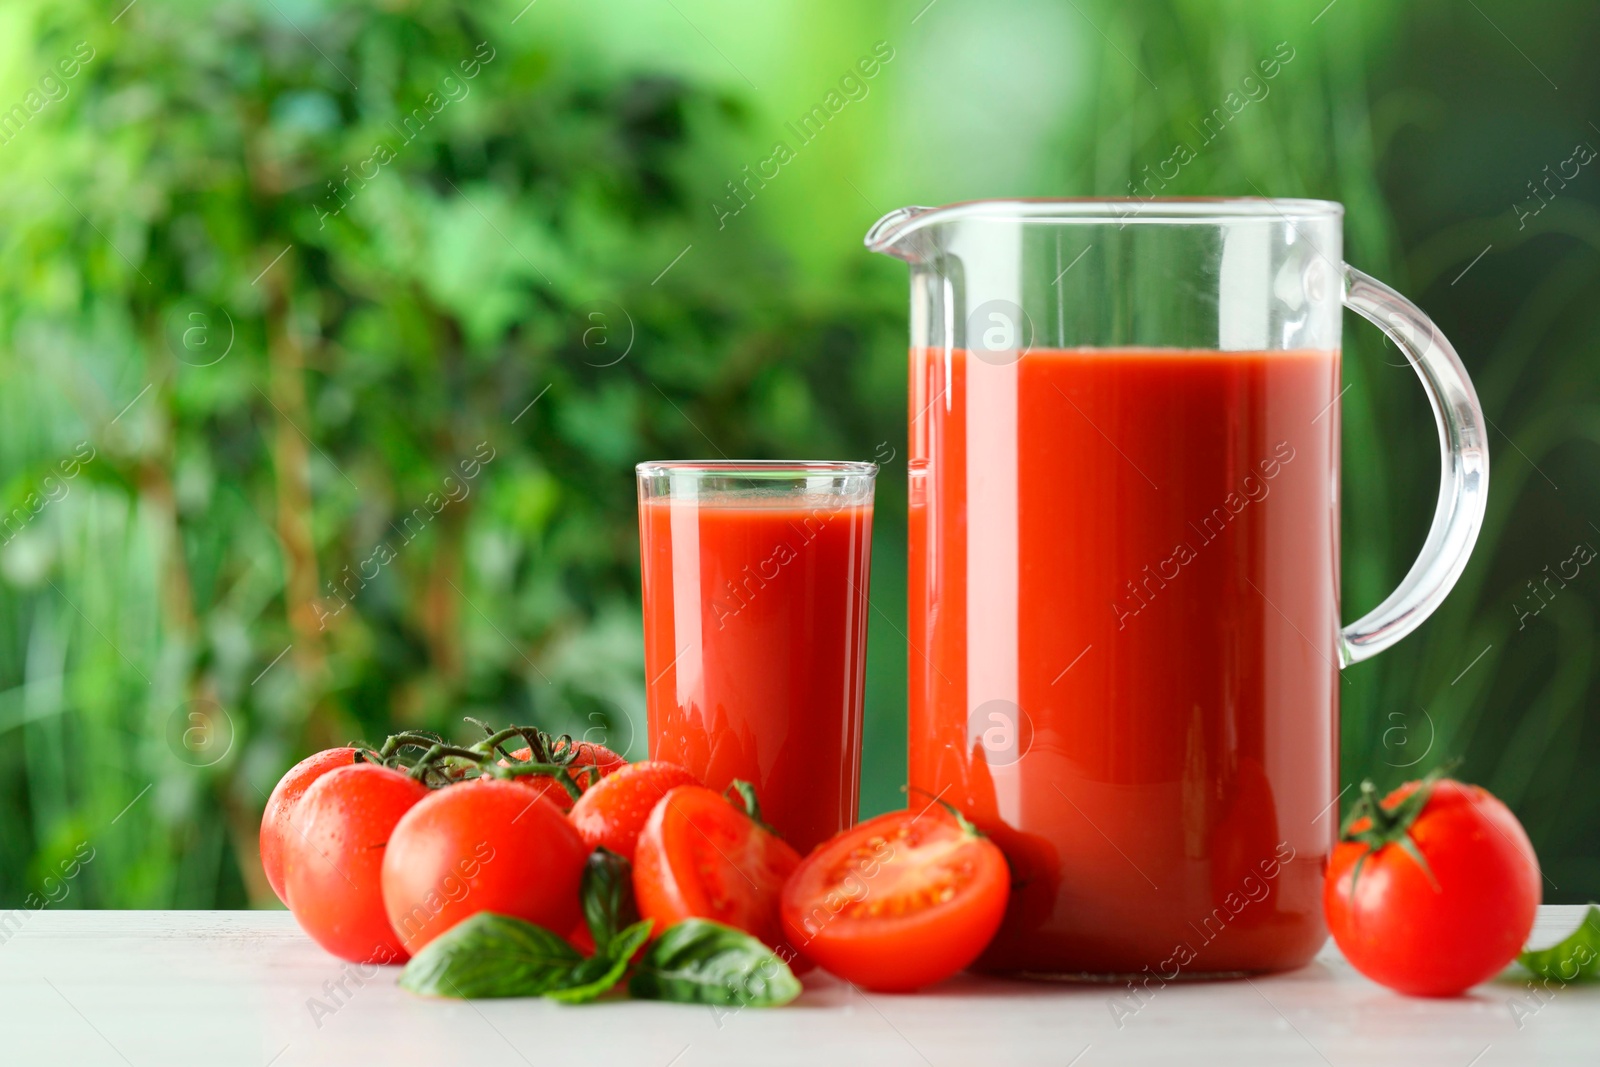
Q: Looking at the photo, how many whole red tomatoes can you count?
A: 6